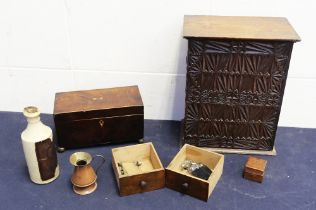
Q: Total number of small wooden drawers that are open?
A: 2